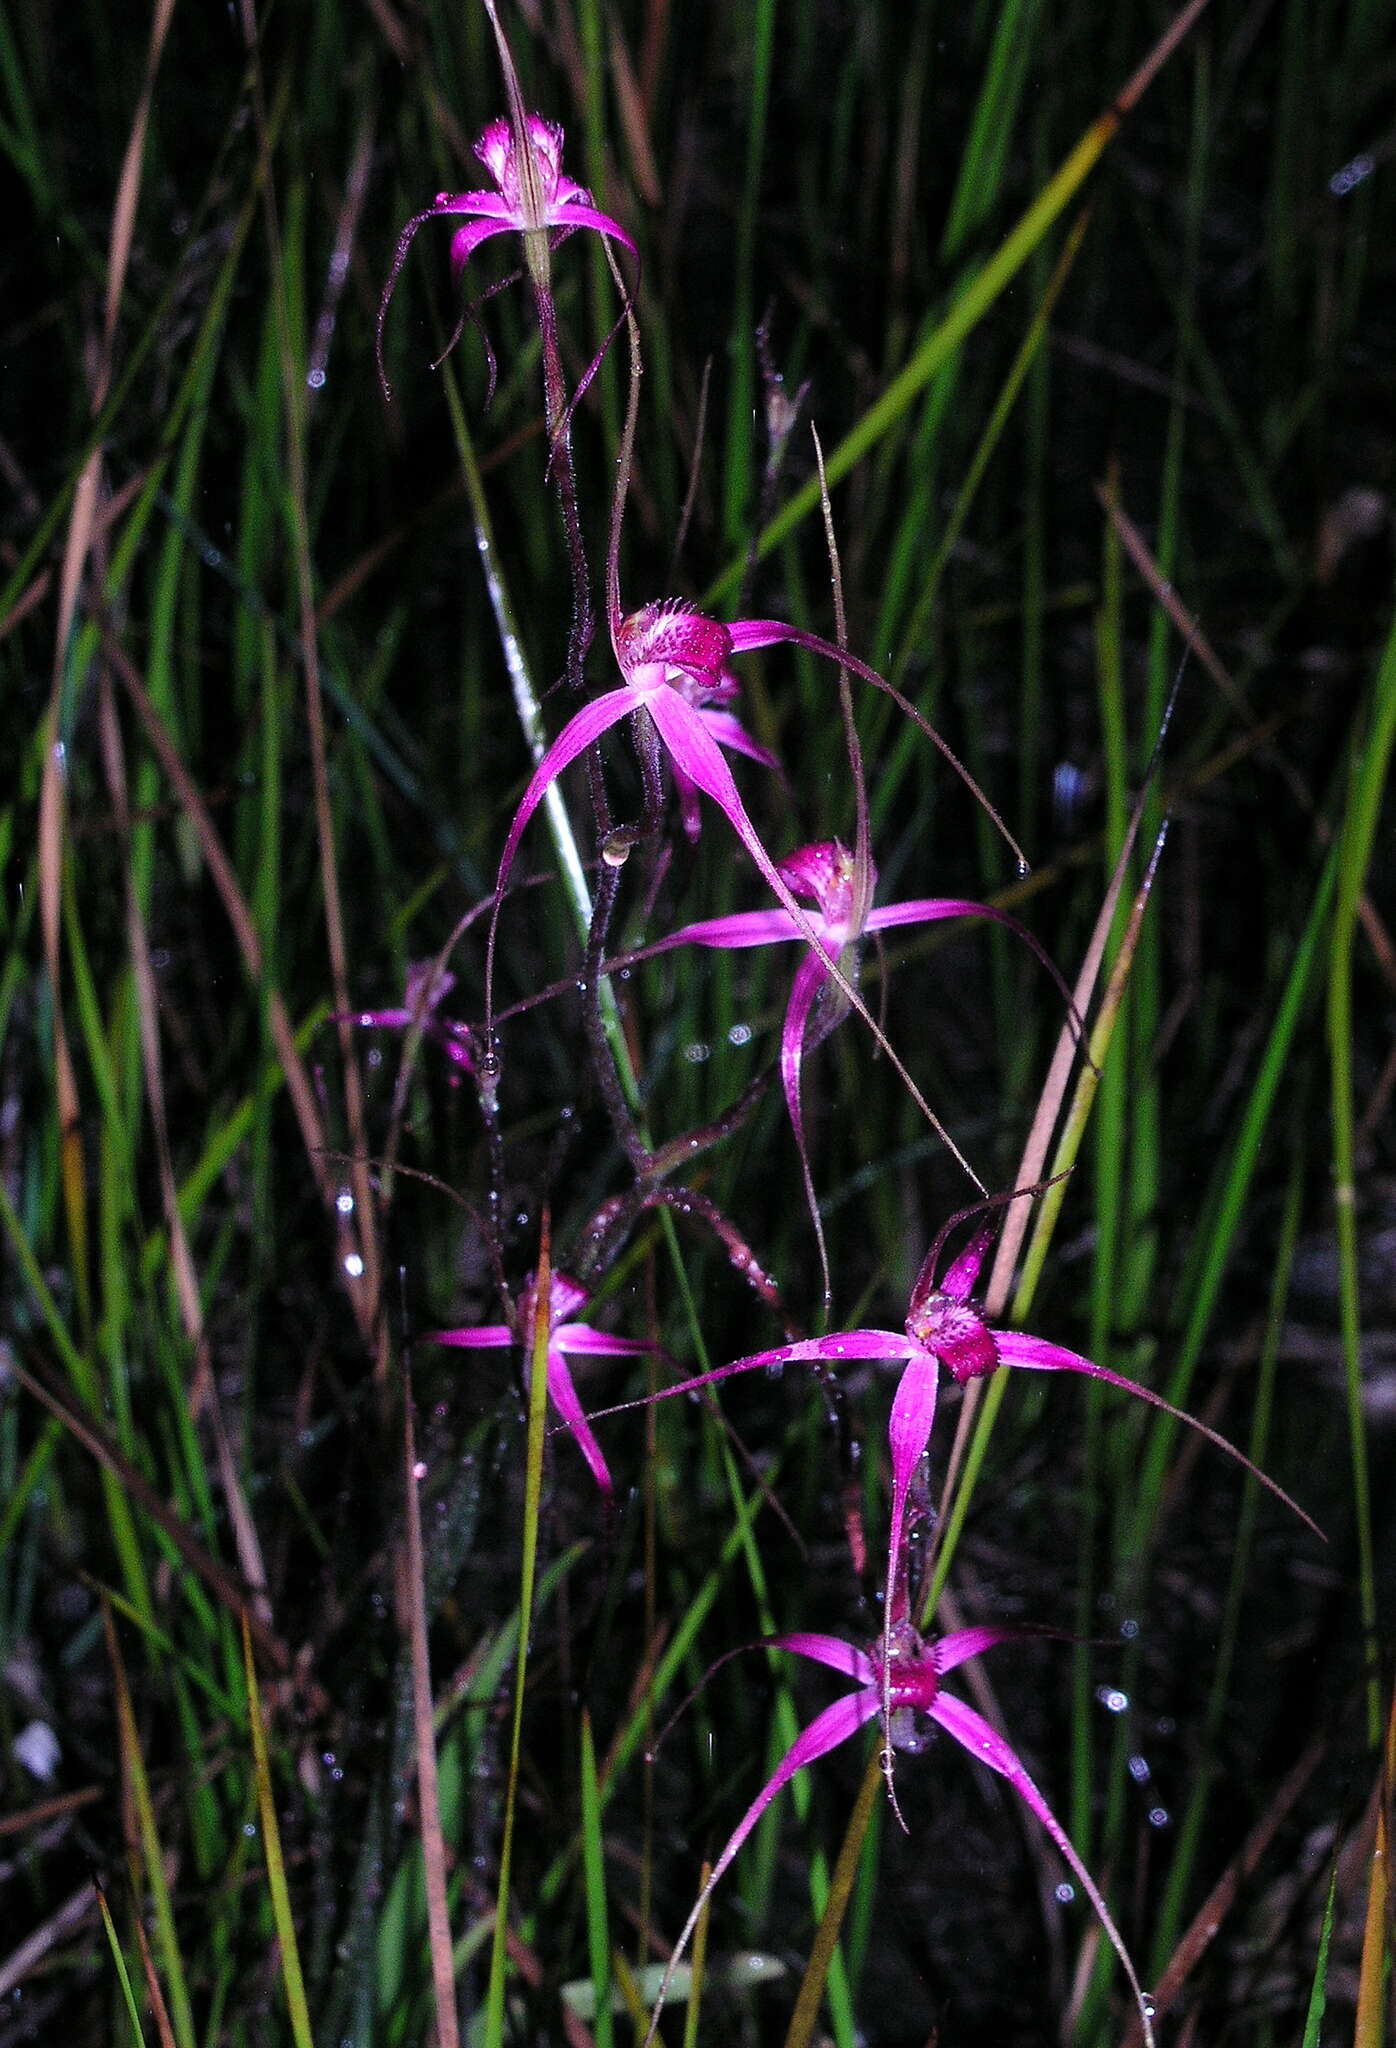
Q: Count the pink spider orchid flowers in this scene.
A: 8